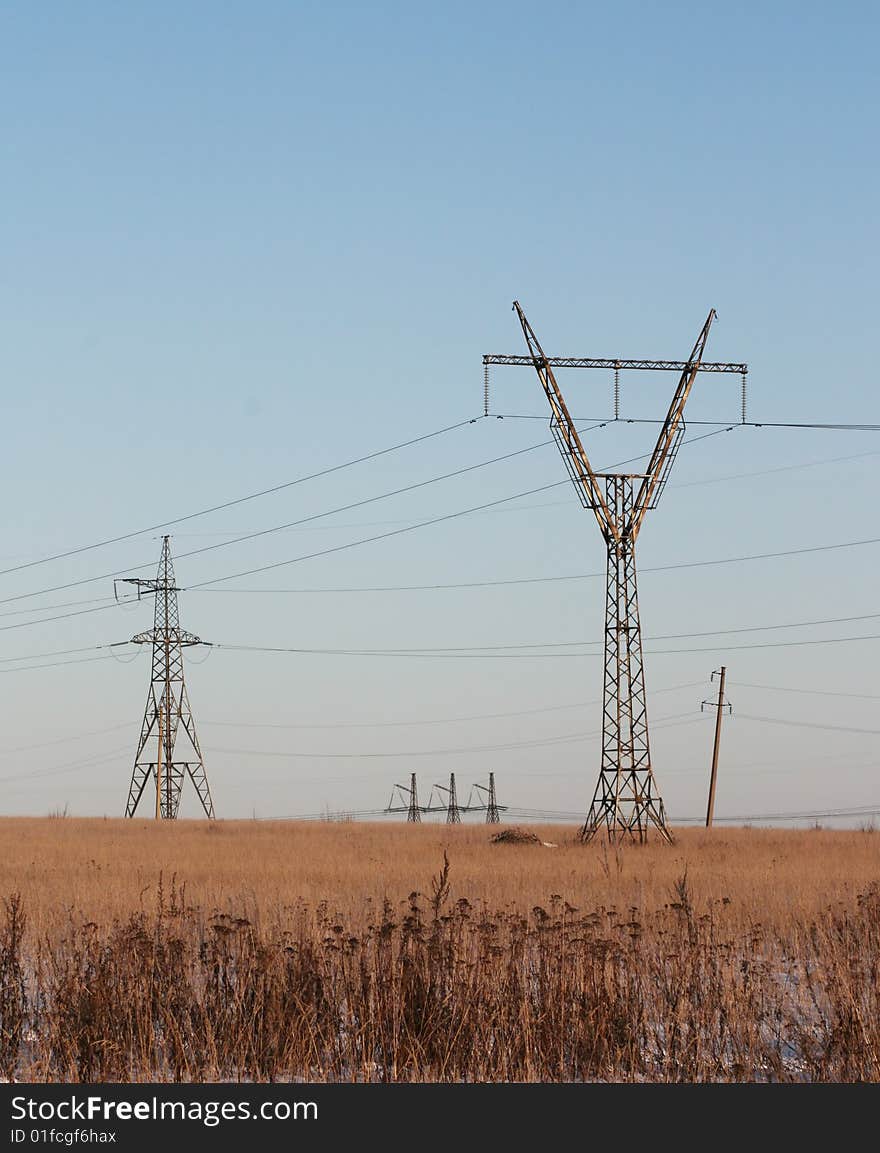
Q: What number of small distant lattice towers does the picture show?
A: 3